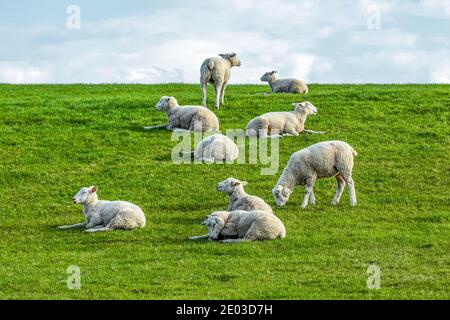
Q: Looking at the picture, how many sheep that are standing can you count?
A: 2